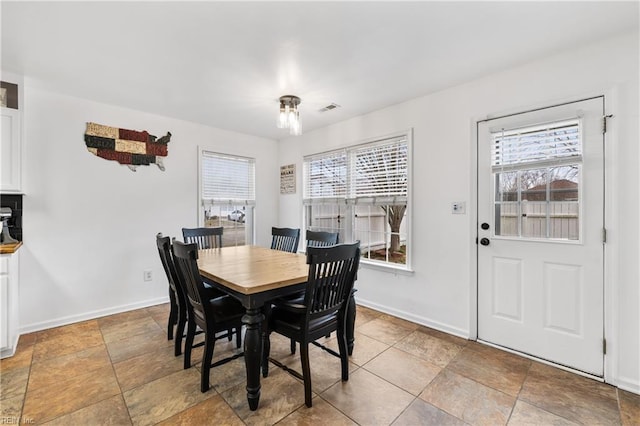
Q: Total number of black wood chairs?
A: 6